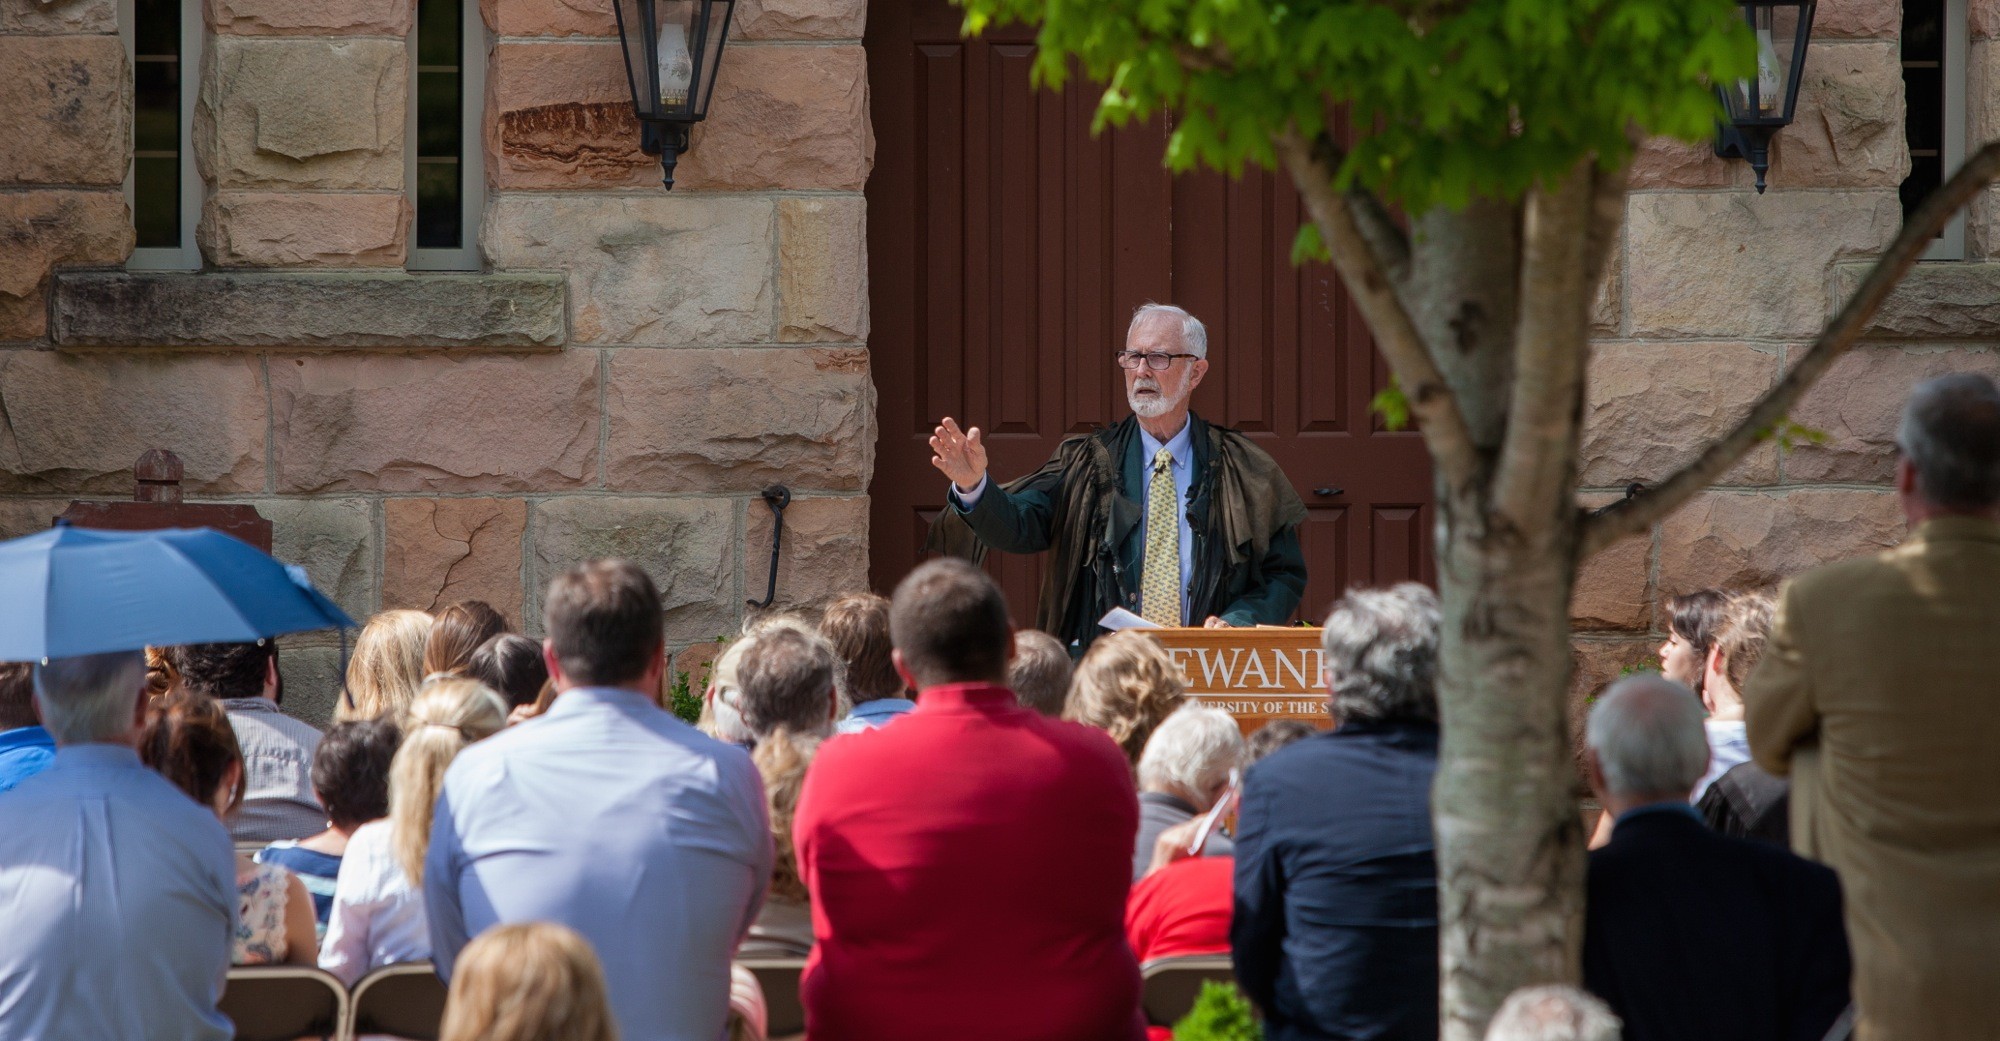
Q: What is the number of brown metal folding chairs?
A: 4